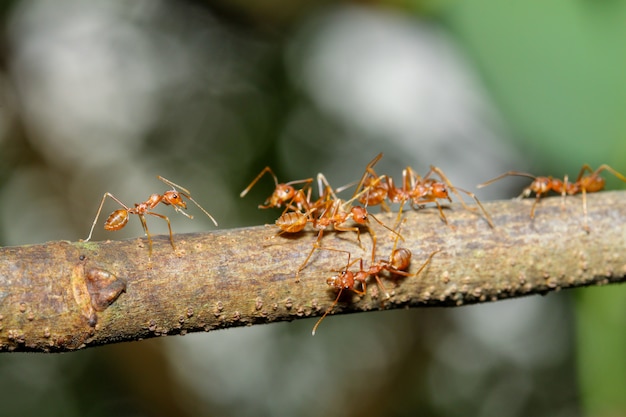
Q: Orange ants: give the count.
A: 6